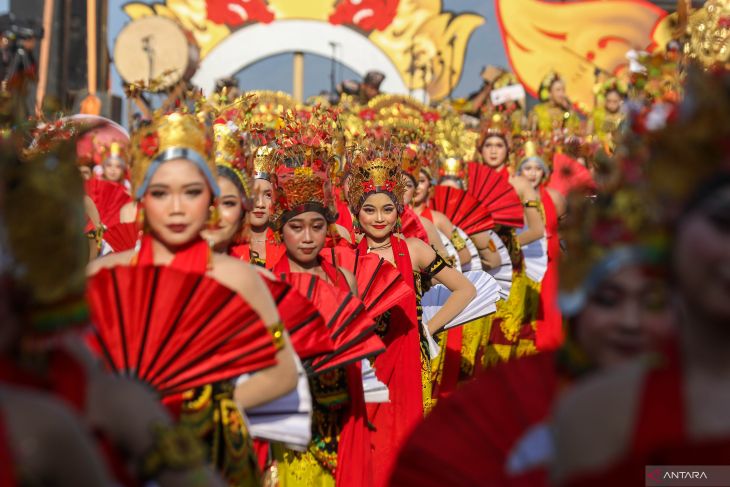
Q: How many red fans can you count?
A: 11